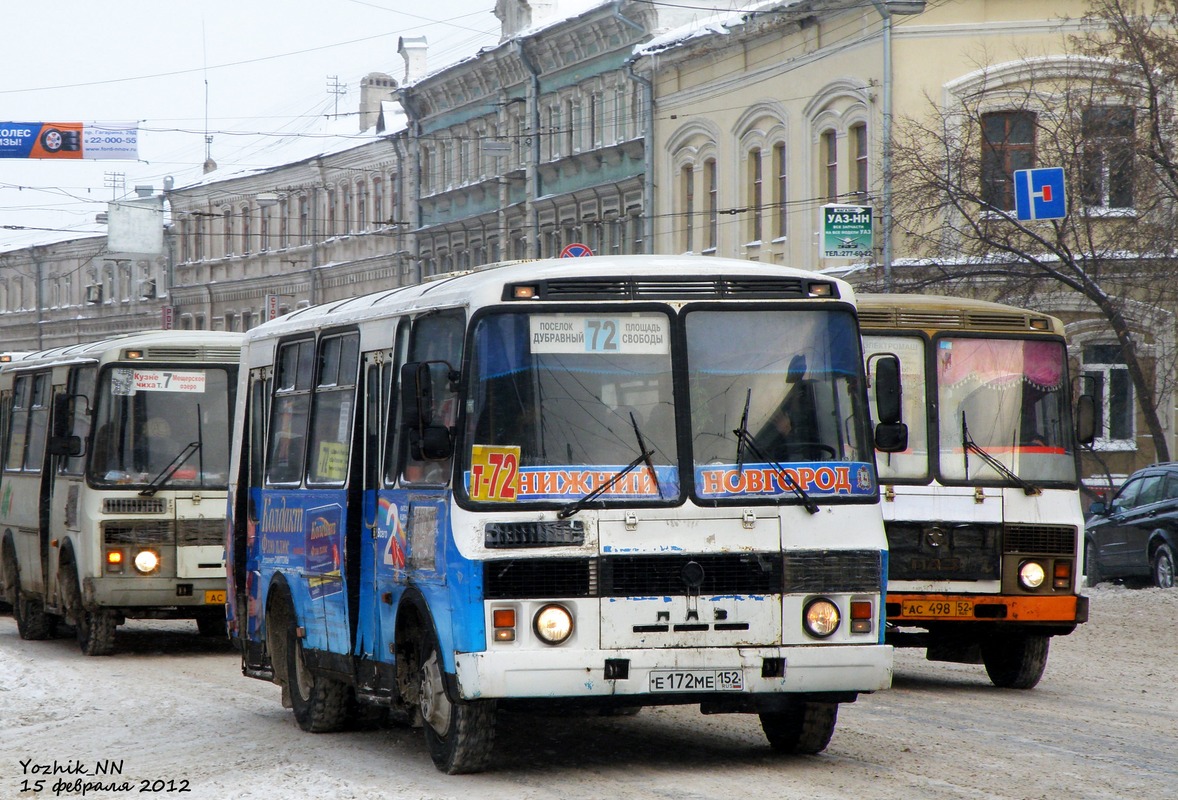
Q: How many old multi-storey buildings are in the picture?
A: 4